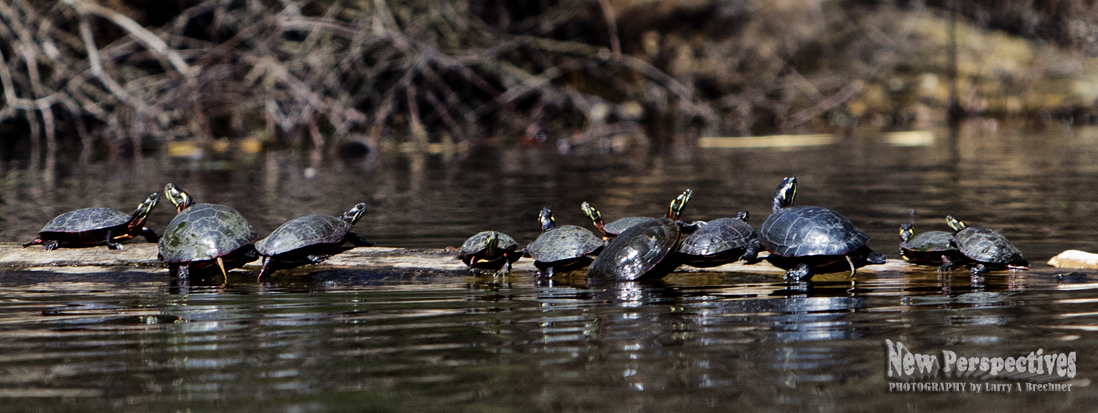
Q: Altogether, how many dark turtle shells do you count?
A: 11